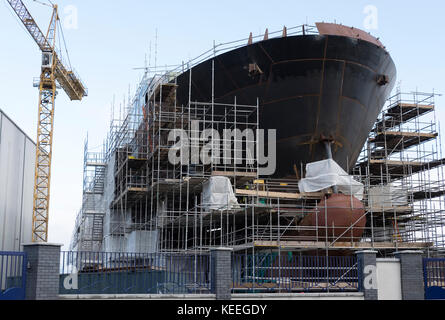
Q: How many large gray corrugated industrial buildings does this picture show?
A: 1